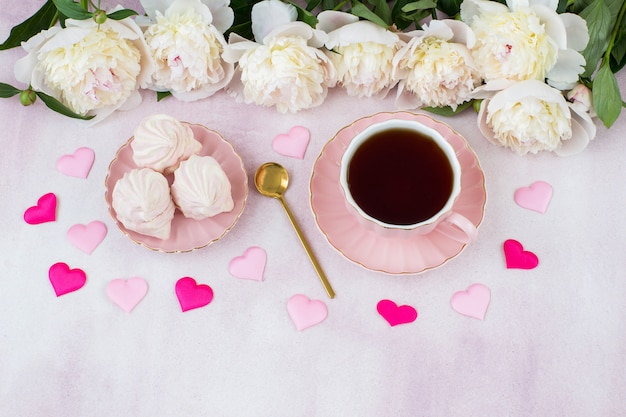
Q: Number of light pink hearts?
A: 8